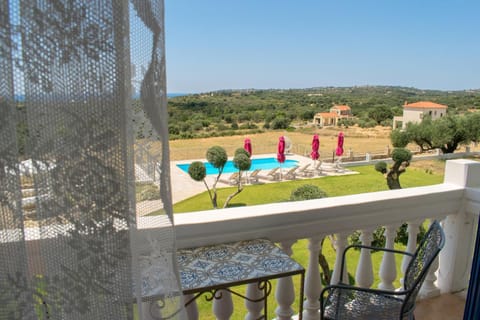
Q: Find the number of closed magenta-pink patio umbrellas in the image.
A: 4